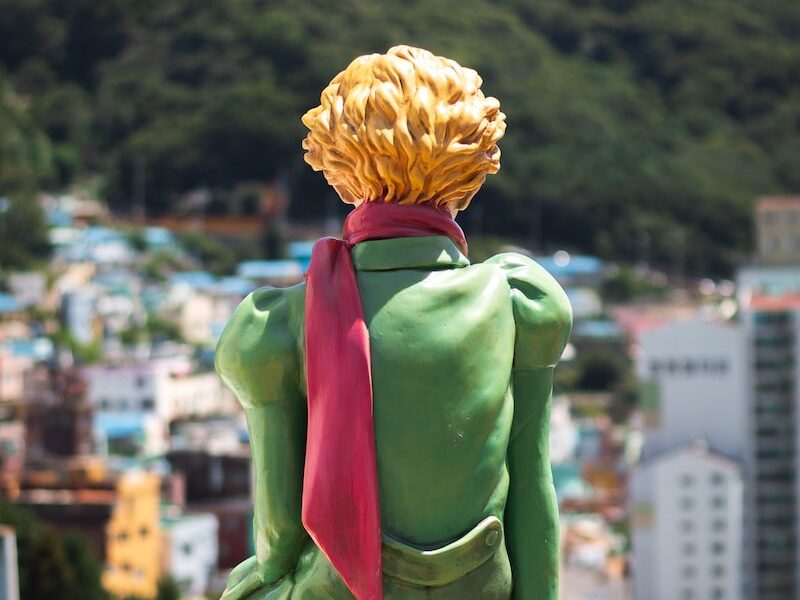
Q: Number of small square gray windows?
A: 12